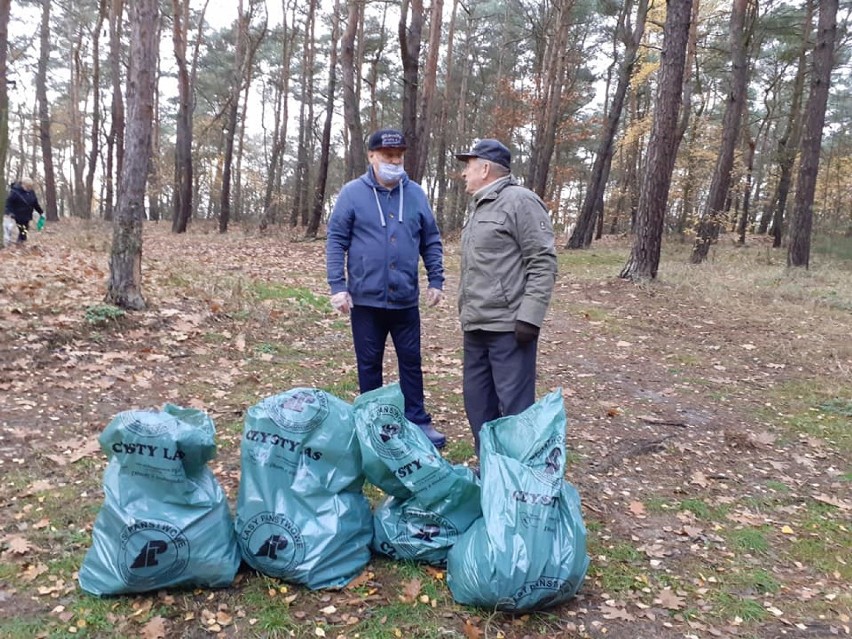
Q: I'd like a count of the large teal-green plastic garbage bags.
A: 4